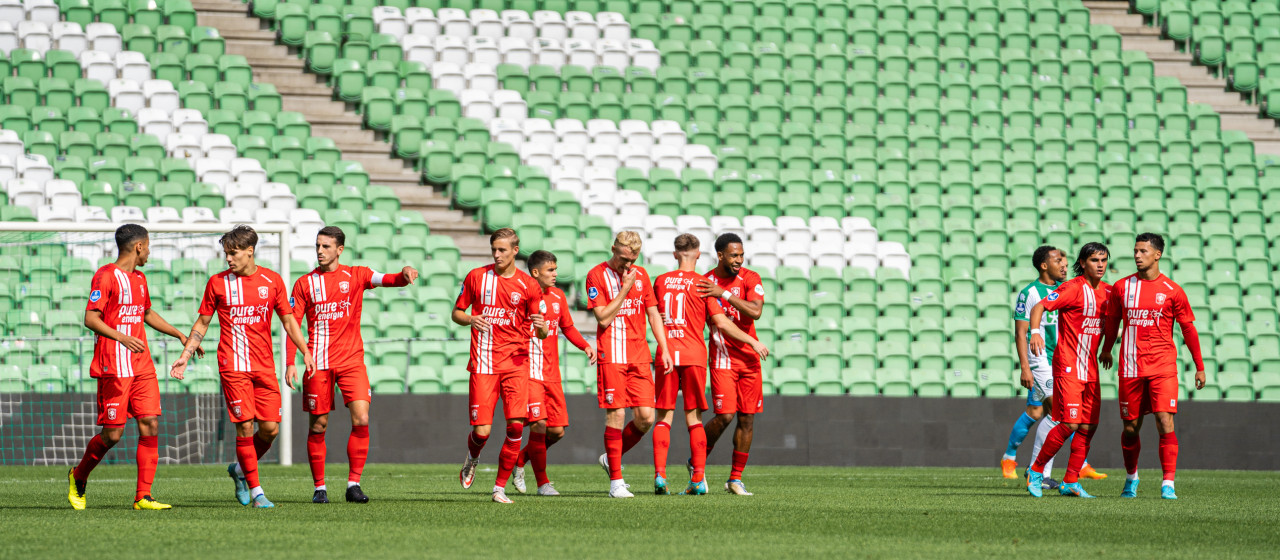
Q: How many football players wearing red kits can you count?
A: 10